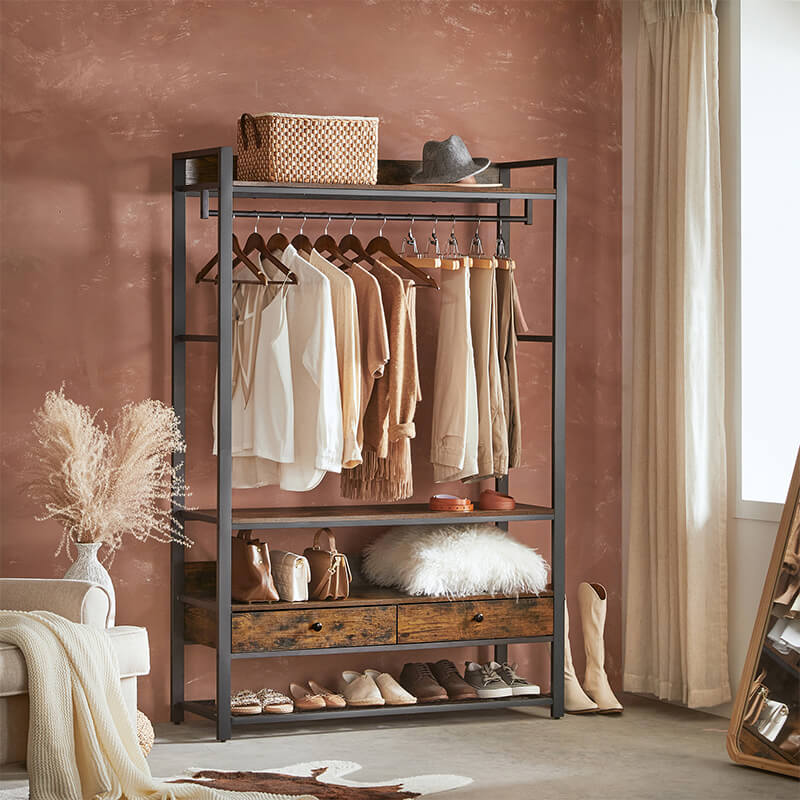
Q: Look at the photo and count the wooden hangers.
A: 12